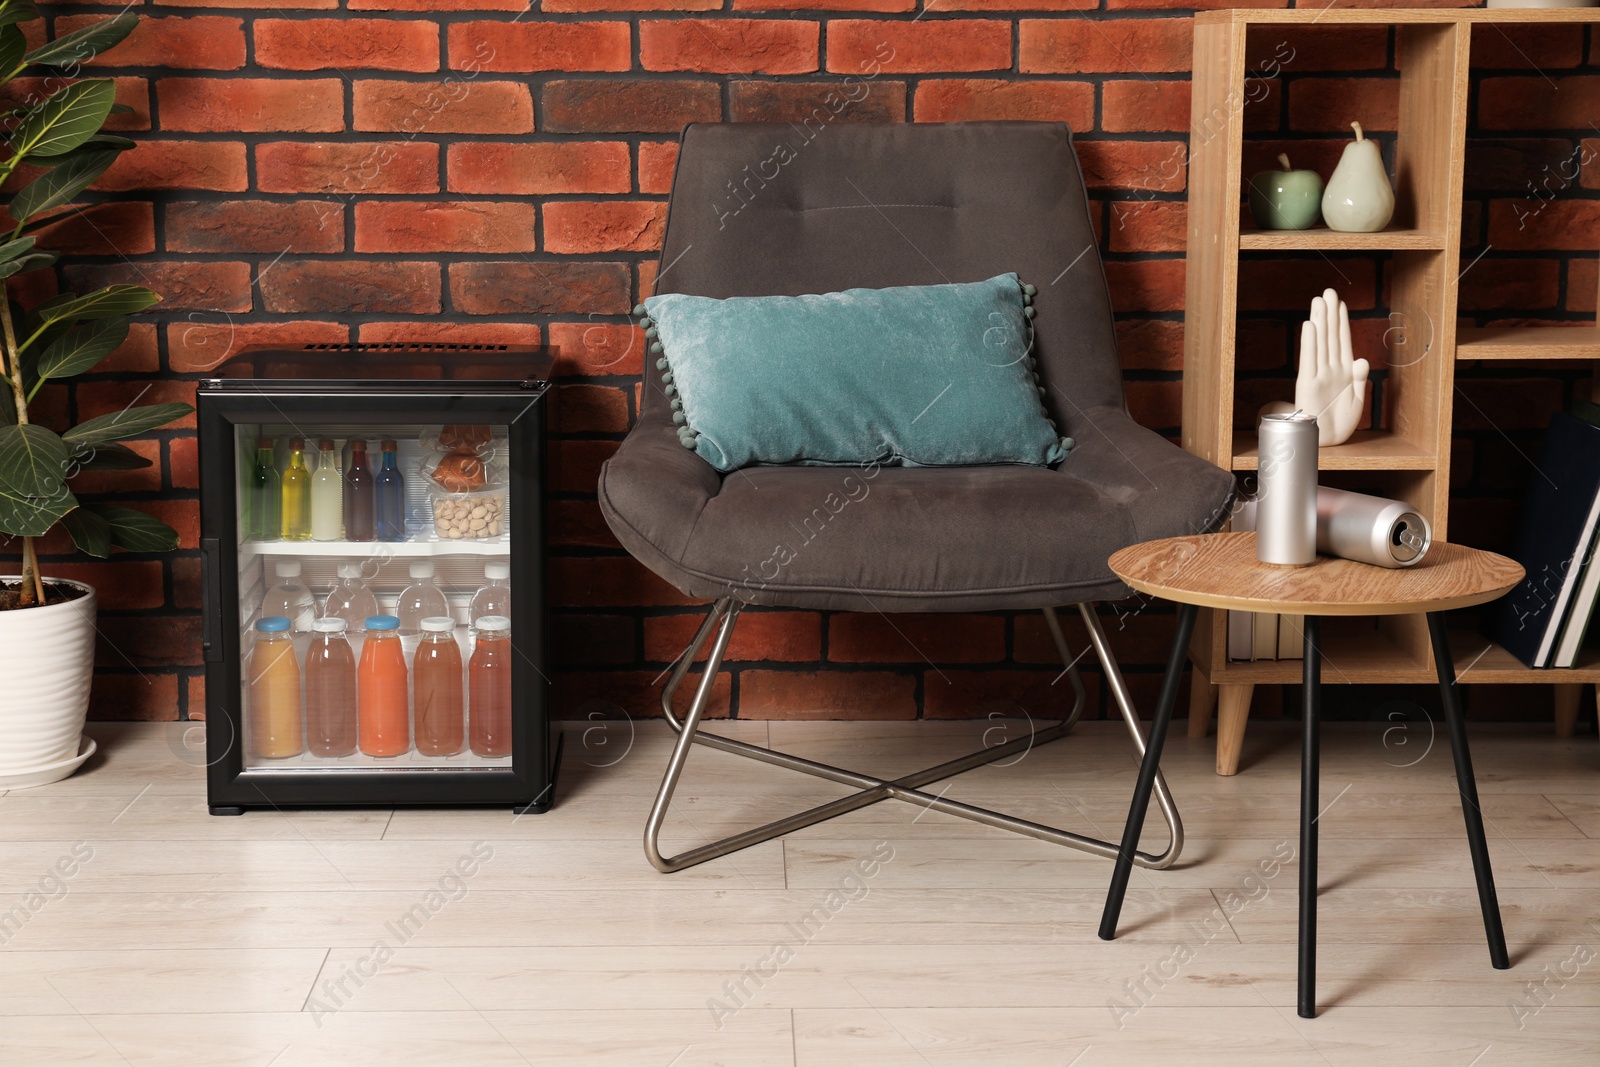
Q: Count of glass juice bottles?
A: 5